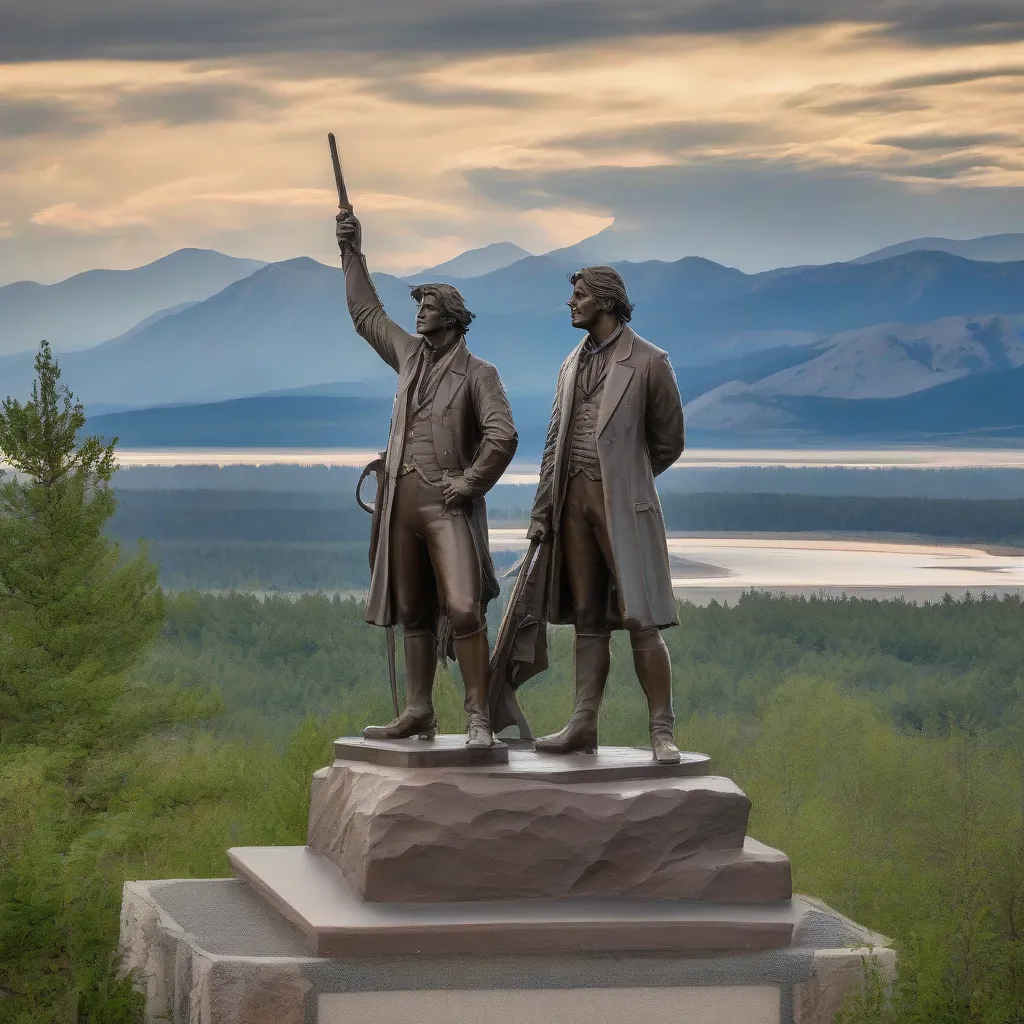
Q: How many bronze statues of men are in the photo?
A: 2